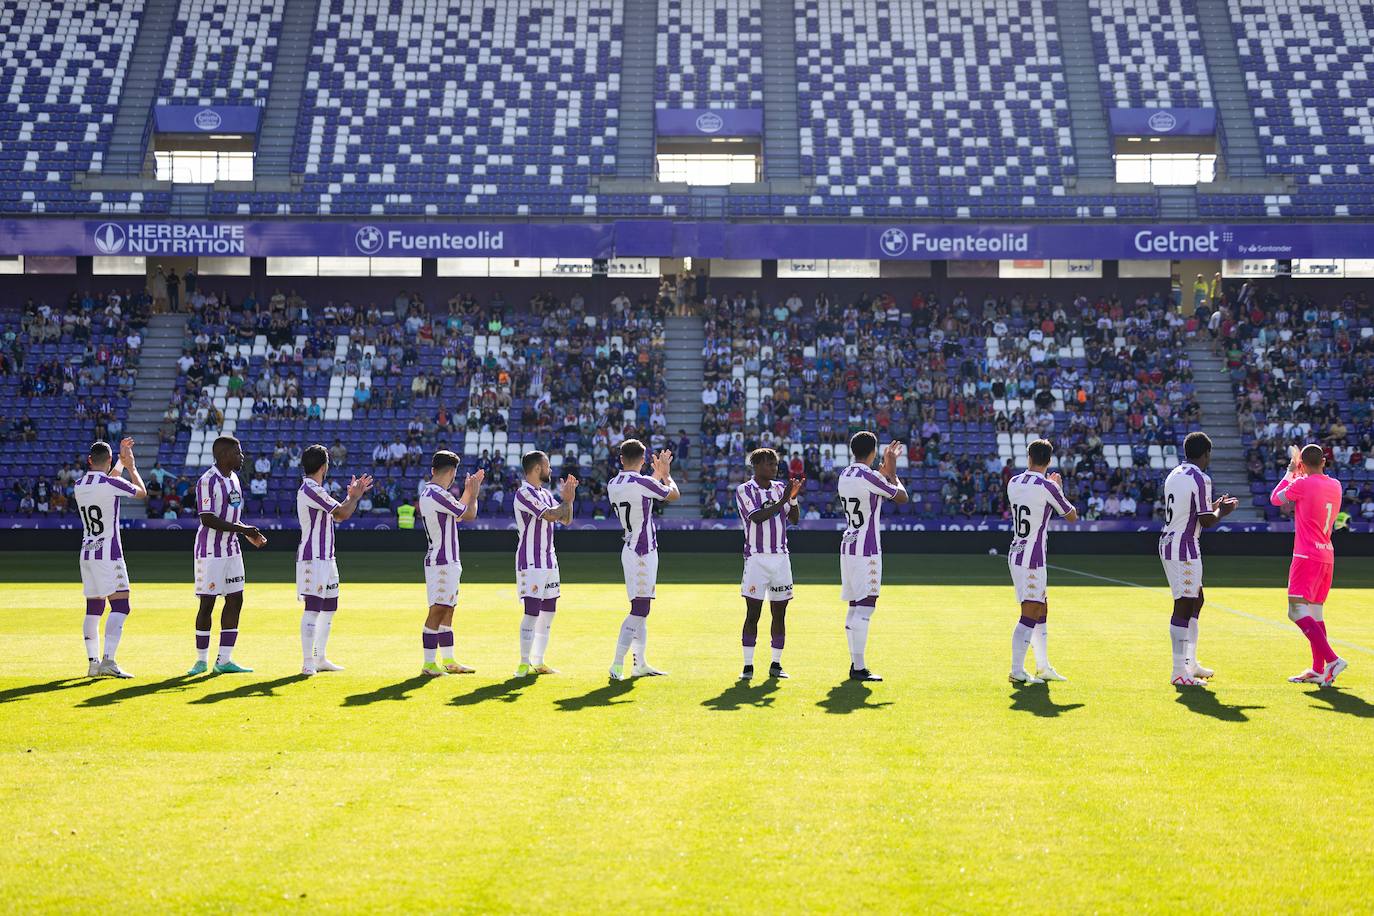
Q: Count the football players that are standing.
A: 11